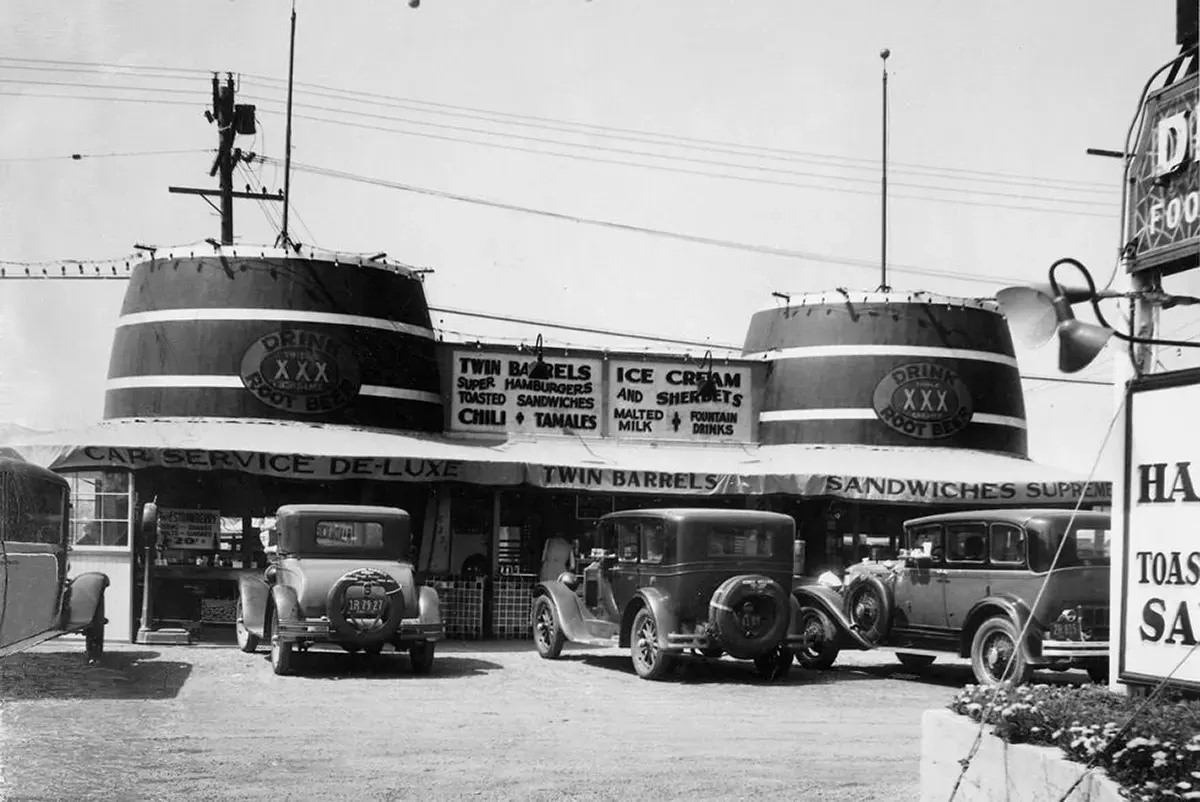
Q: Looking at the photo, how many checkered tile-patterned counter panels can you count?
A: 2